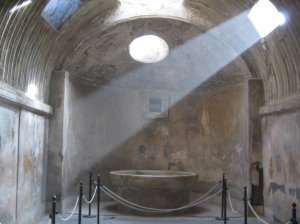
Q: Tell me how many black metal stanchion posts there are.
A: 8